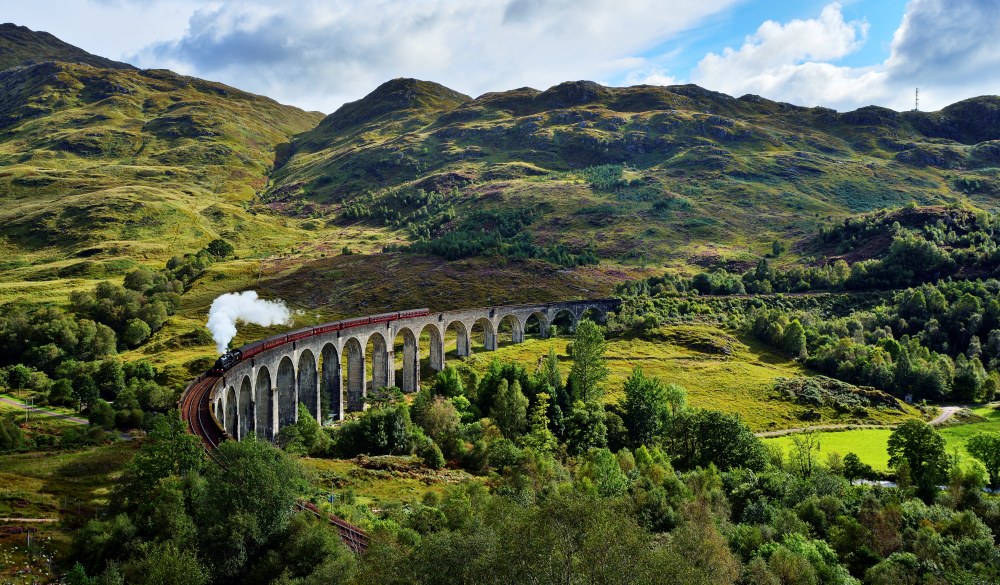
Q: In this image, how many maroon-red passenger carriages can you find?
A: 7